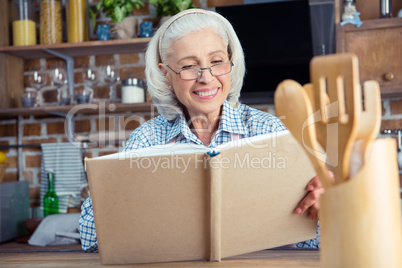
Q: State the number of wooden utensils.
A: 4